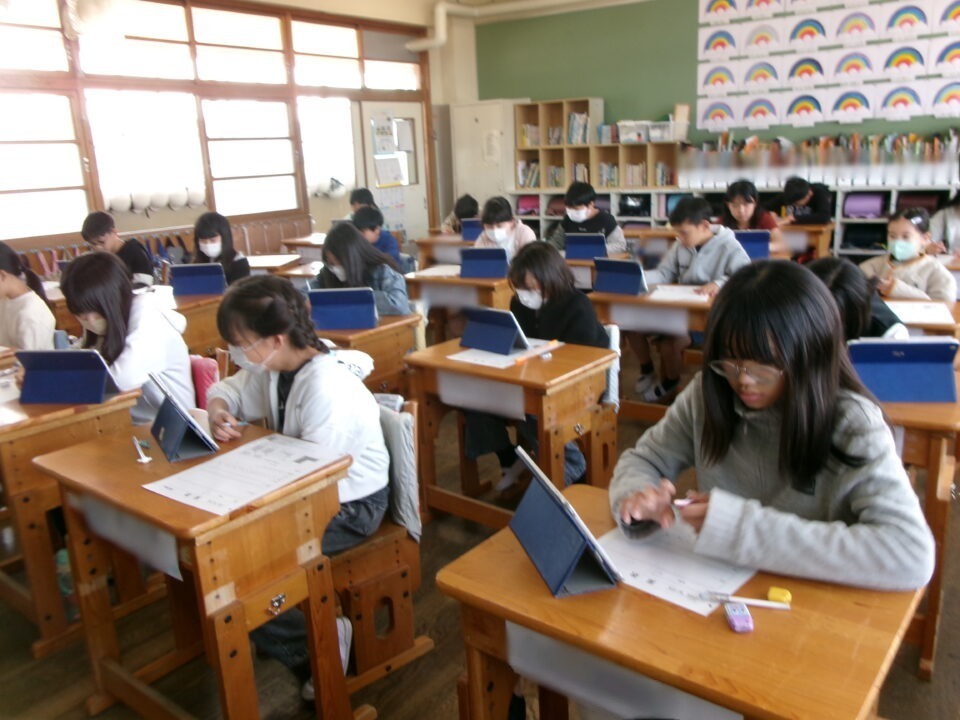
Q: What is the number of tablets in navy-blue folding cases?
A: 12